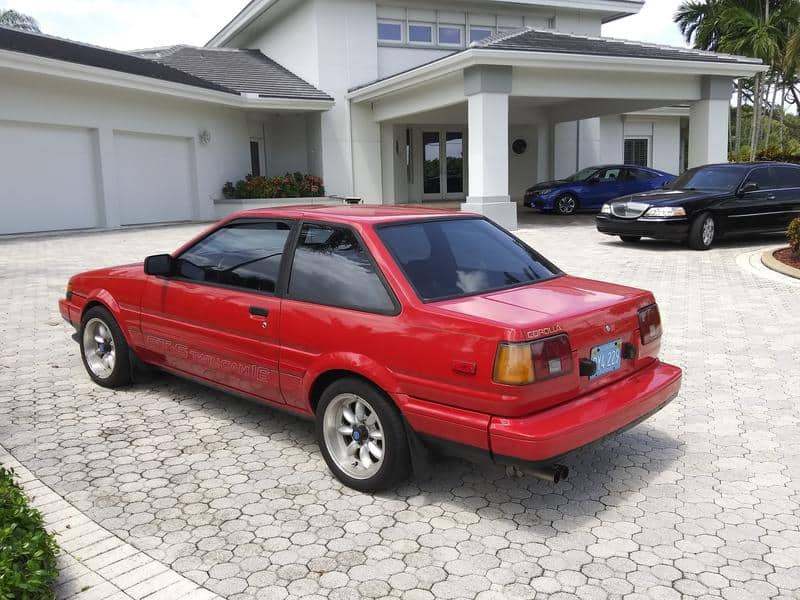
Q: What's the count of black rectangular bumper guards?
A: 2